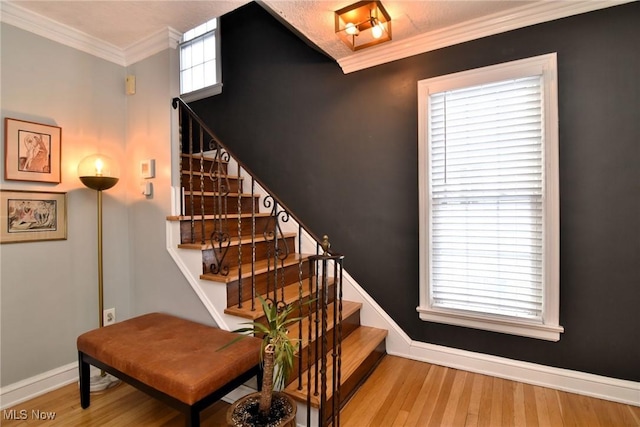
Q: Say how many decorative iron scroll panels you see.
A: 2